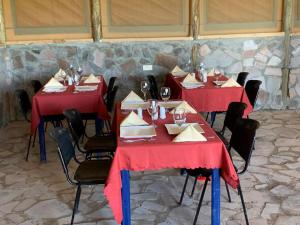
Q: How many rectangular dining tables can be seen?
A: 3